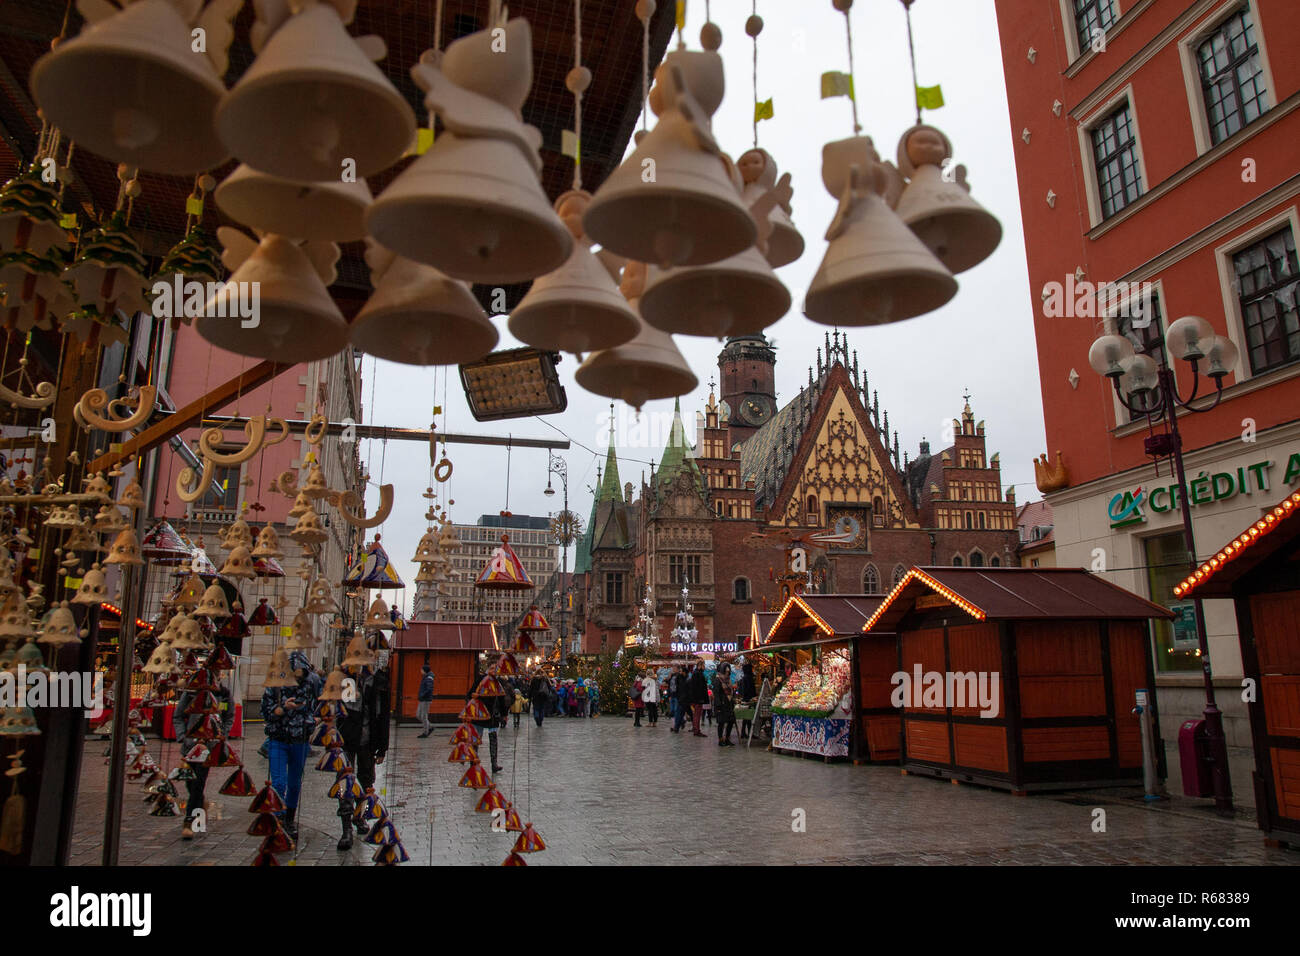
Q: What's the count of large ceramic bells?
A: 13